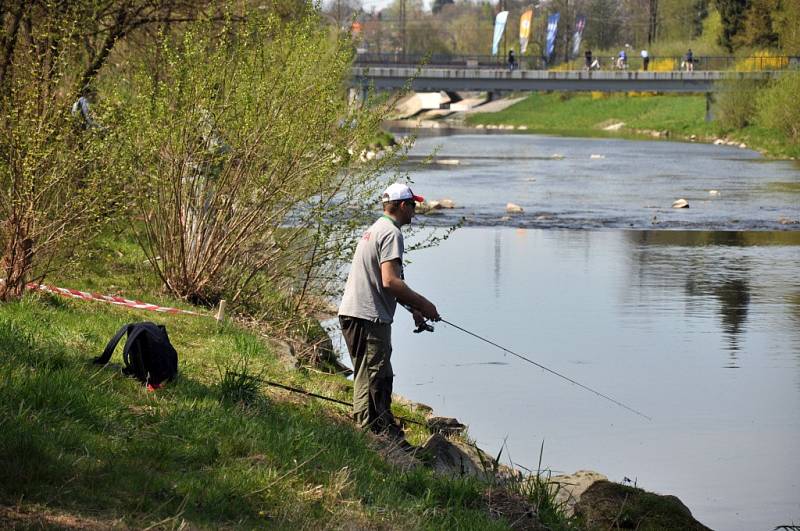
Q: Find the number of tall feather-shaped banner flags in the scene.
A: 4